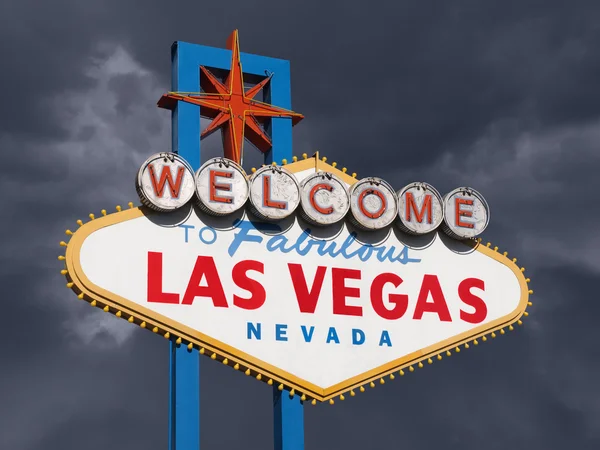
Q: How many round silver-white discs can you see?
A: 7